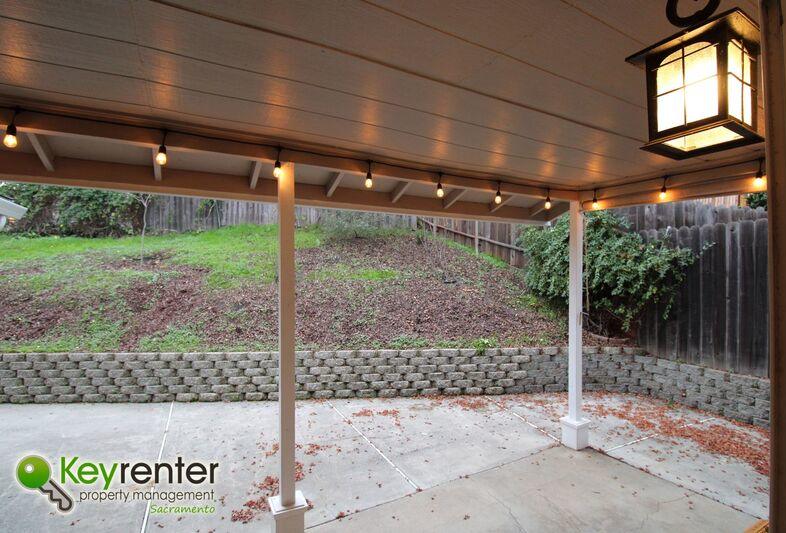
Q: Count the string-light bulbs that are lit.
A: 10